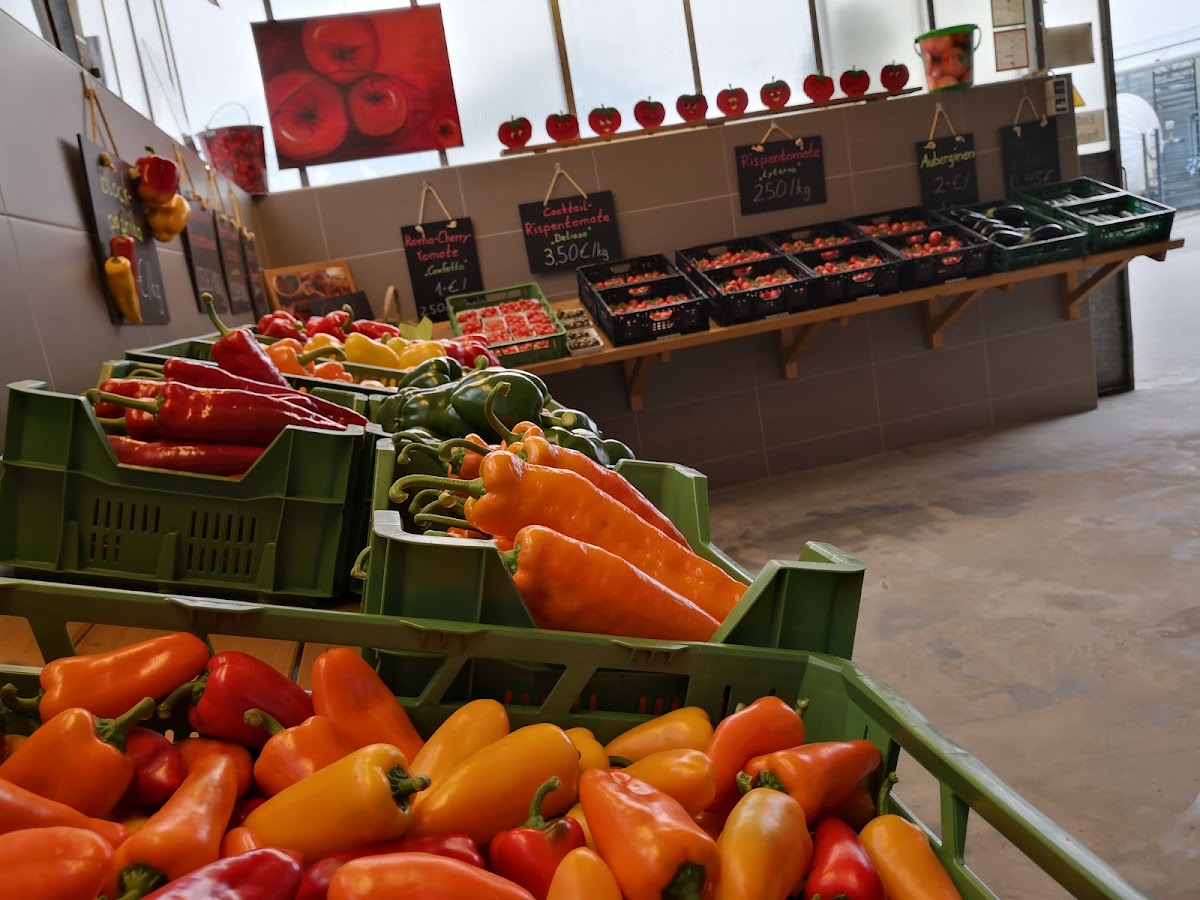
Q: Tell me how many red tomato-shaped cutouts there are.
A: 10